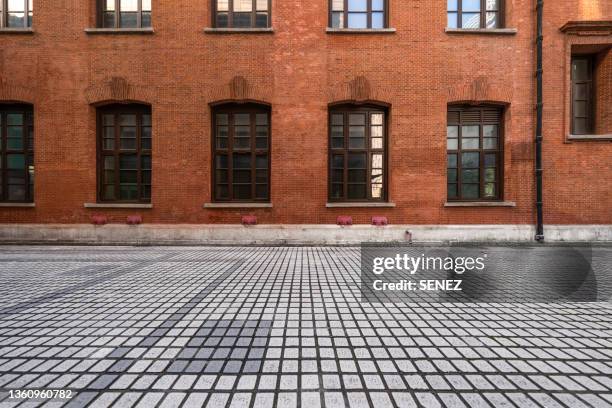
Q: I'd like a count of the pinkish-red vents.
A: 5